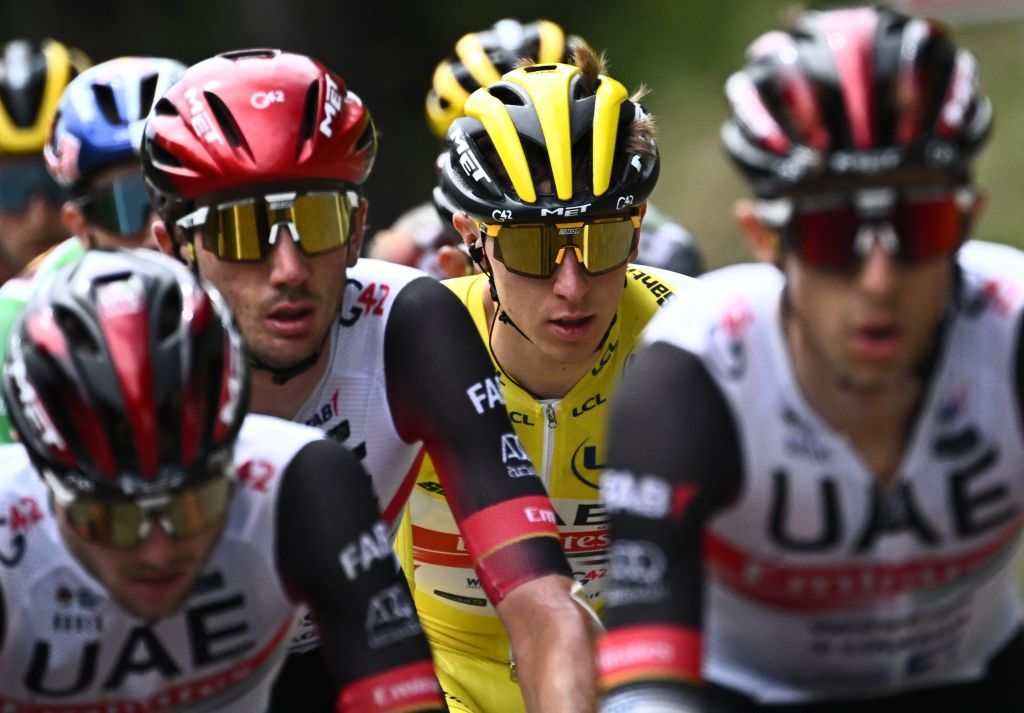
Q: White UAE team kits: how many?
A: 3